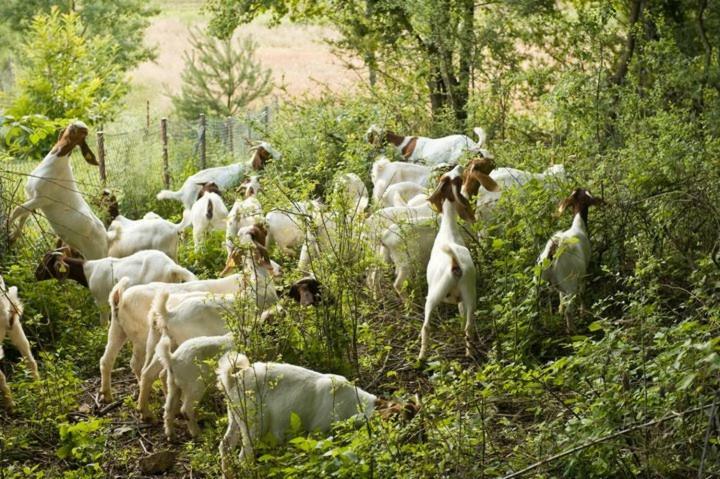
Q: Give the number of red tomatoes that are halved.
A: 0